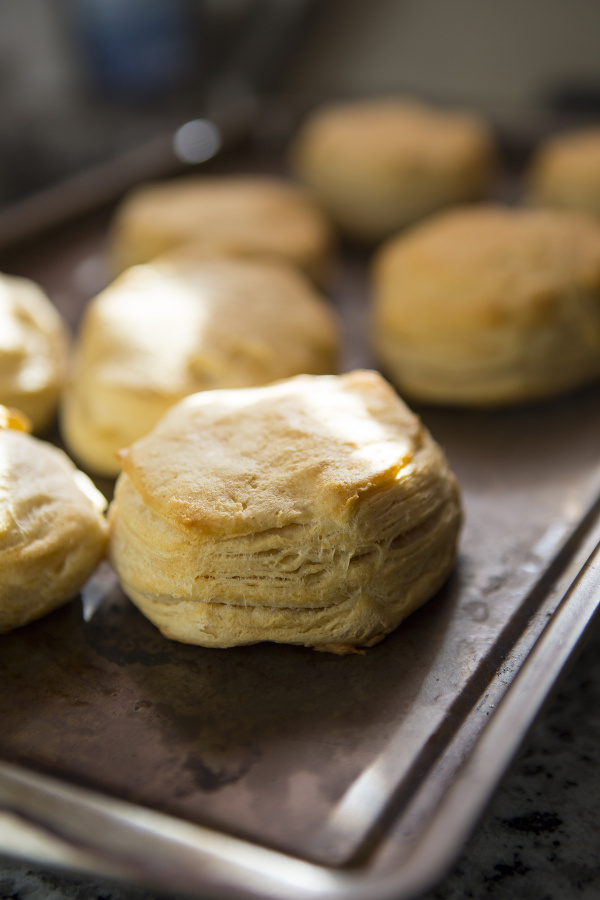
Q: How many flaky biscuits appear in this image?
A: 8